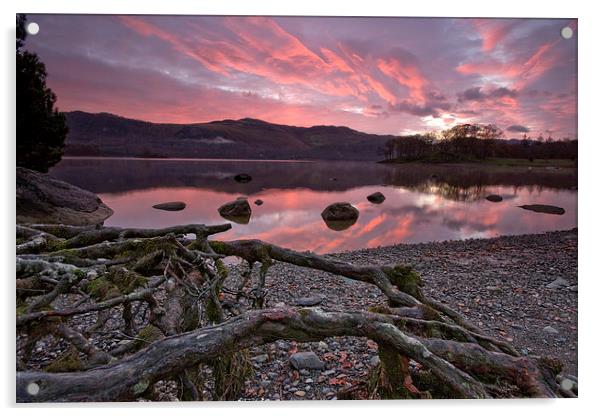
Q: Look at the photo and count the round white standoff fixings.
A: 4